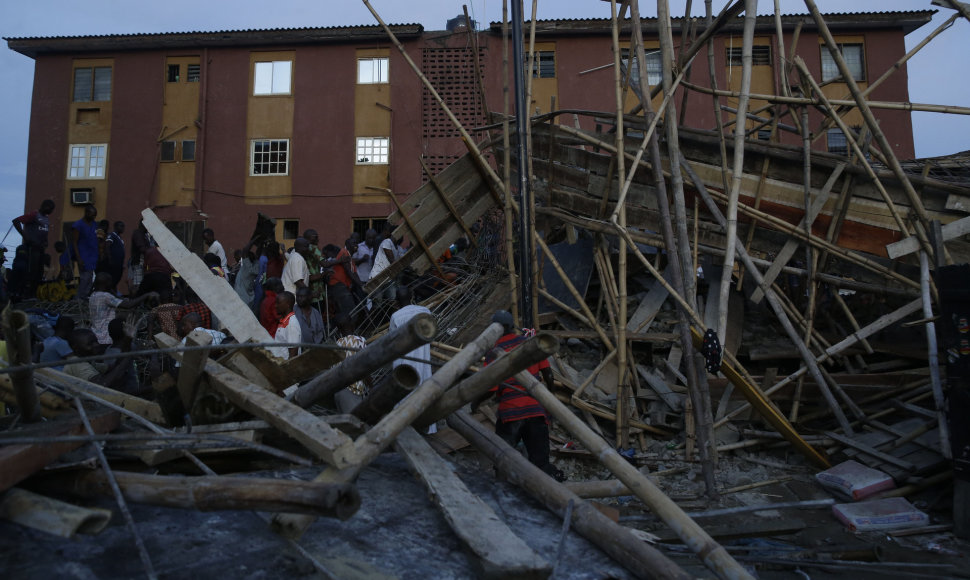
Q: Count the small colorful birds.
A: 0